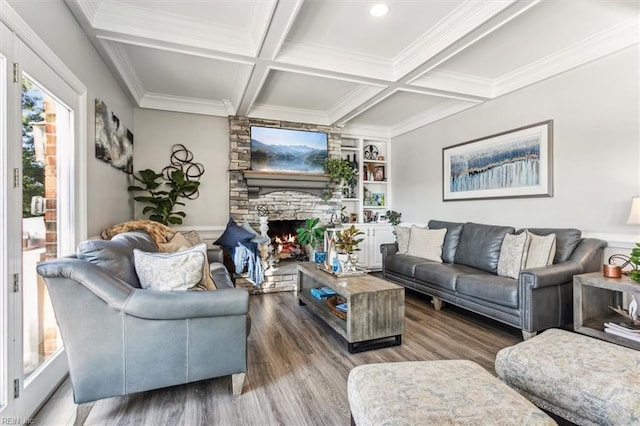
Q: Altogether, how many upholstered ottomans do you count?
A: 2